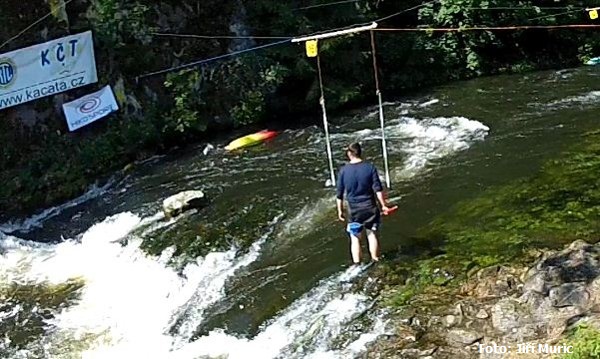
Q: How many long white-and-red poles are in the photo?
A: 2